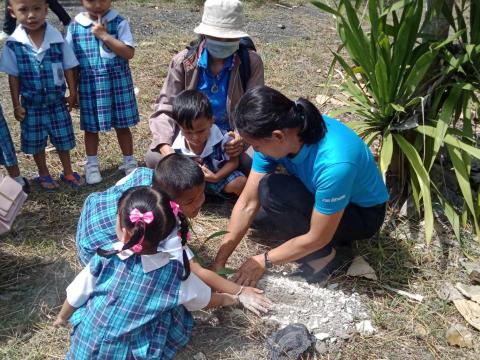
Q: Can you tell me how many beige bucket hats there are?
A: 1